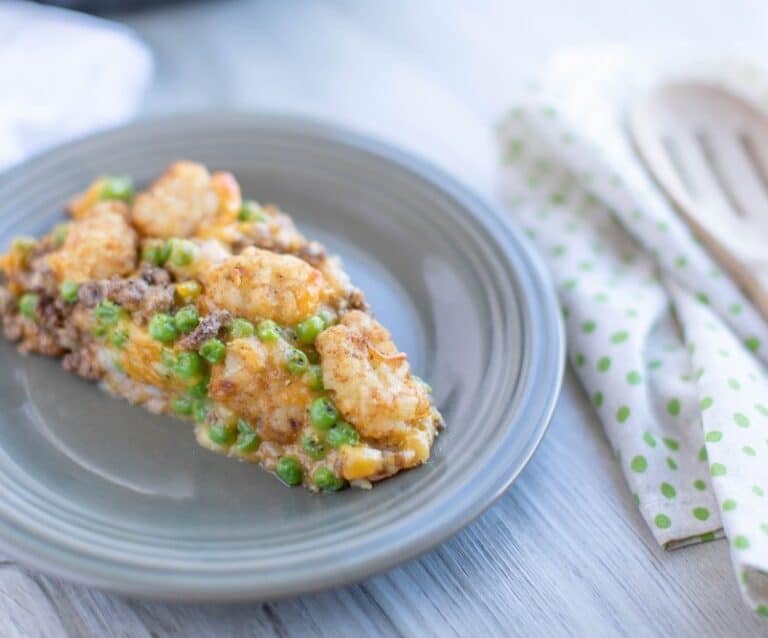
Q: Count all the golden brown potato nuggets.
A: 5